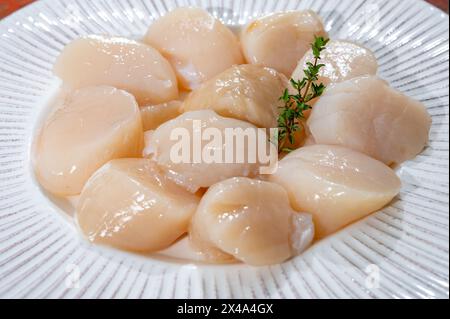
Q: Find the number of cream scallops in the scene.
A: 11